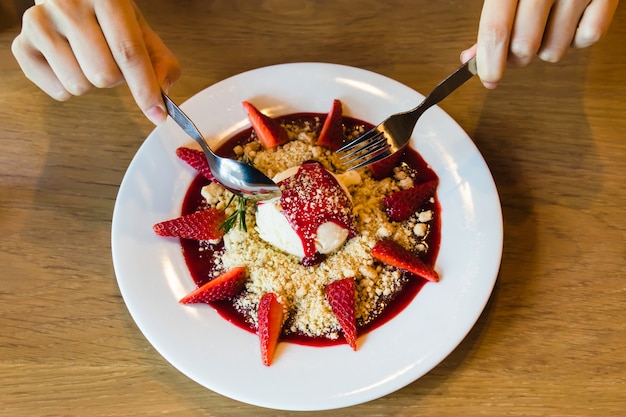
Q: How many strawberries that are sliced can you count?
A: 10